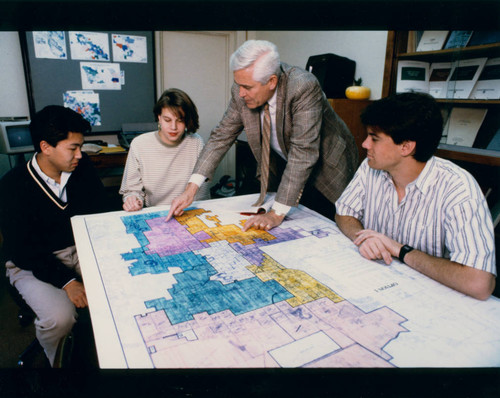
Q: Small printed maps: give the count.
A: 5